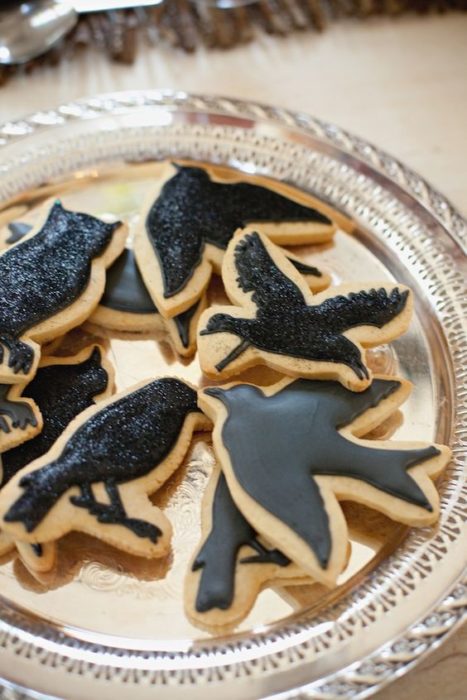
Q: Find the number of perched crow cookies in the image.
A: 2